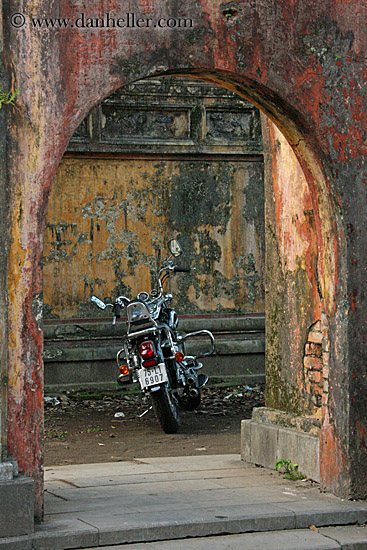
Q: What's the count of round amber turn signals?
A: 2